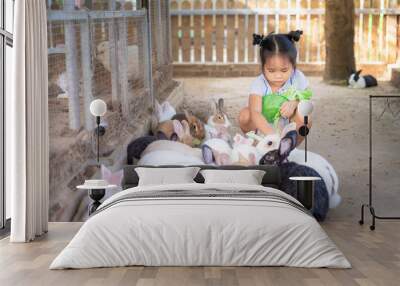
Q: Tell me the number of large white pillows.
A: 2